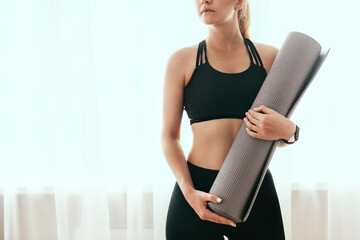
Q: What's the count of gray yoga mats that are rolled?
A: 1